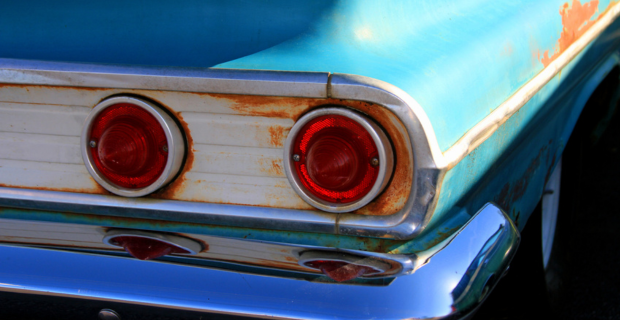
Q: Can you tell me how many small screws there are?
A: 4